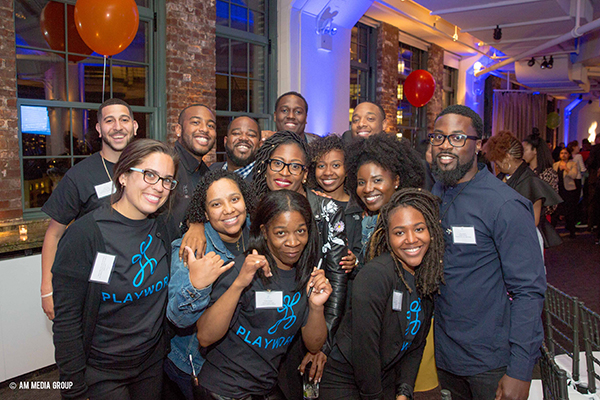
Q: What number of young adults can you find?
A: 13